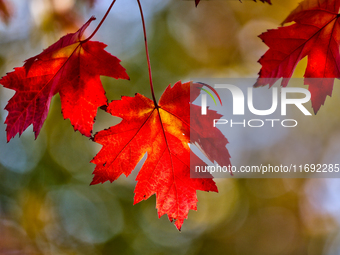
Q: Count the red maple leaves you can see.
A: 3